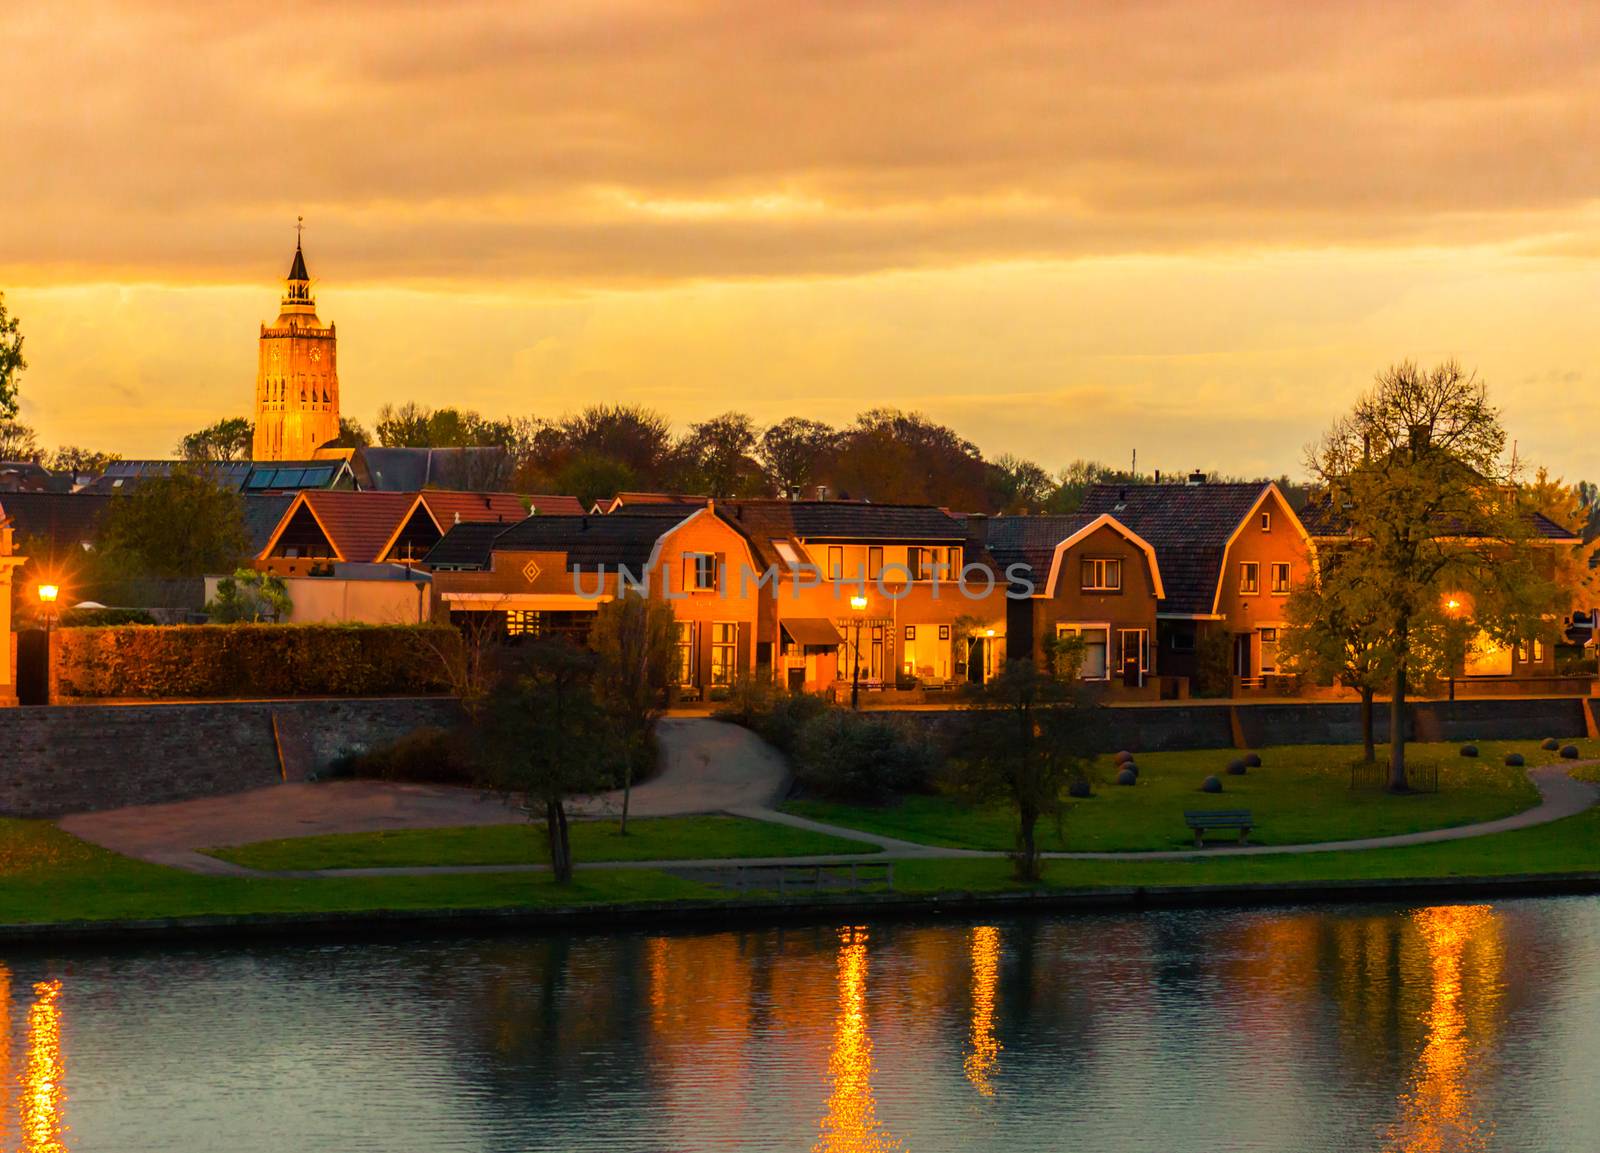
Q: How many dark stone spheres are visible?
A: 11